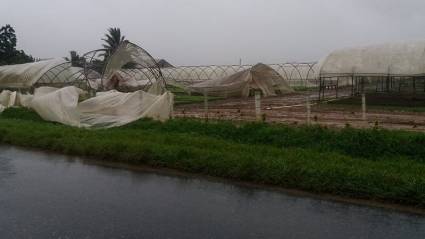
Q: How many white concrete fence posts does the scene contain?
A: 4